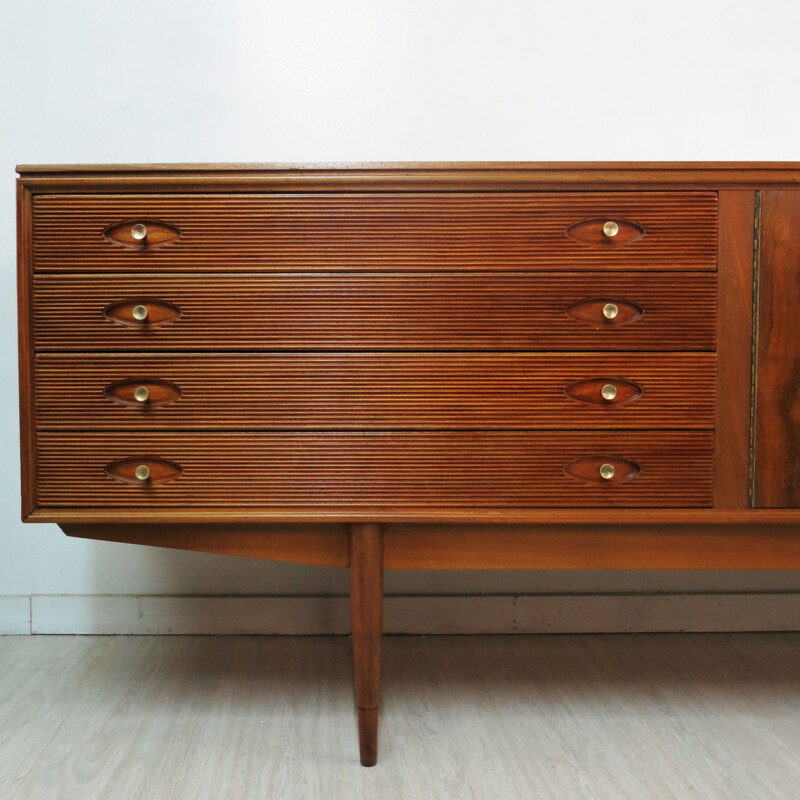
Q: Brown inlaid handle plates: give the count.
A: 8